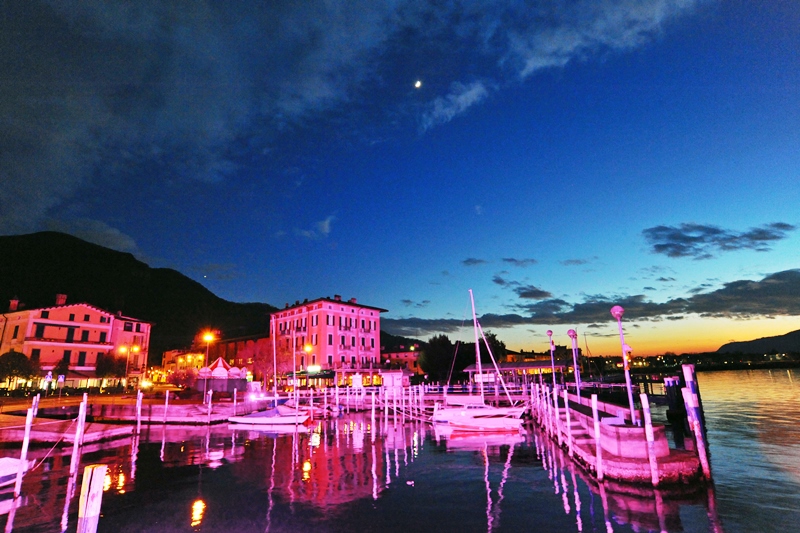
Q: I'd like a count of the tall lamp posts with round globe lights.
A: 3